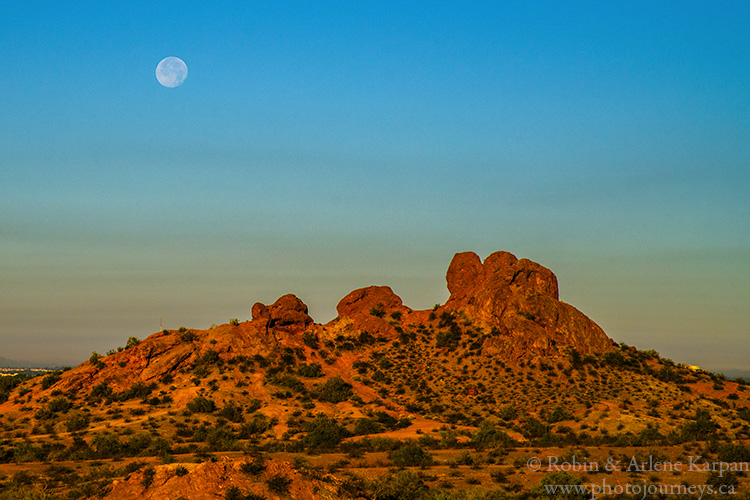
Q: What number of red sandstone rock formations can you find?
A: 3